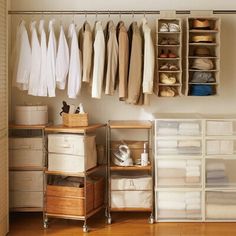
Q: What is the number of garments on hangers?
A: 12